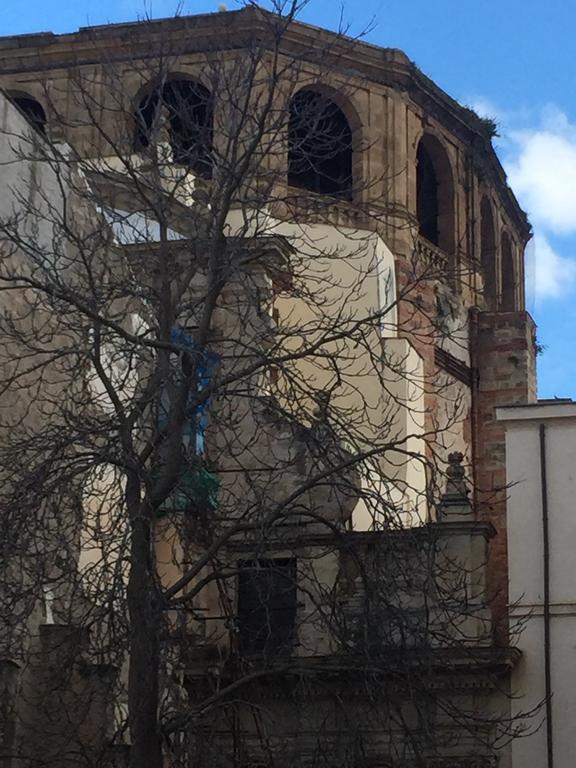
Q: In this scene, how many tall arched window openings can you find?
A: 6